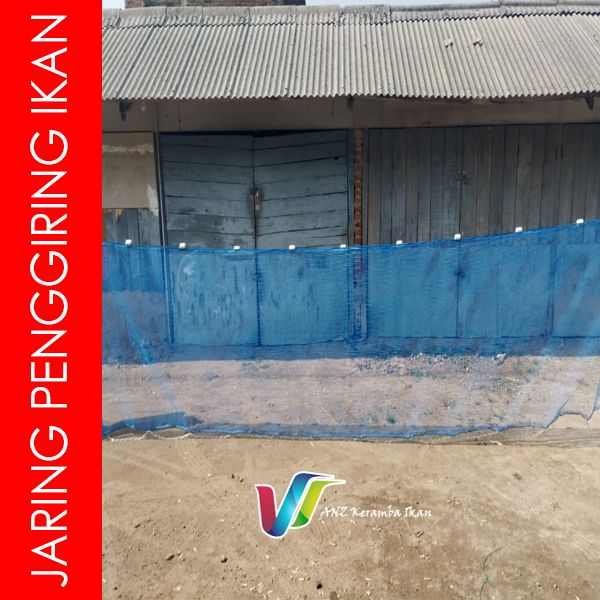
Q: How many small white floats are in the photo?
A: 9